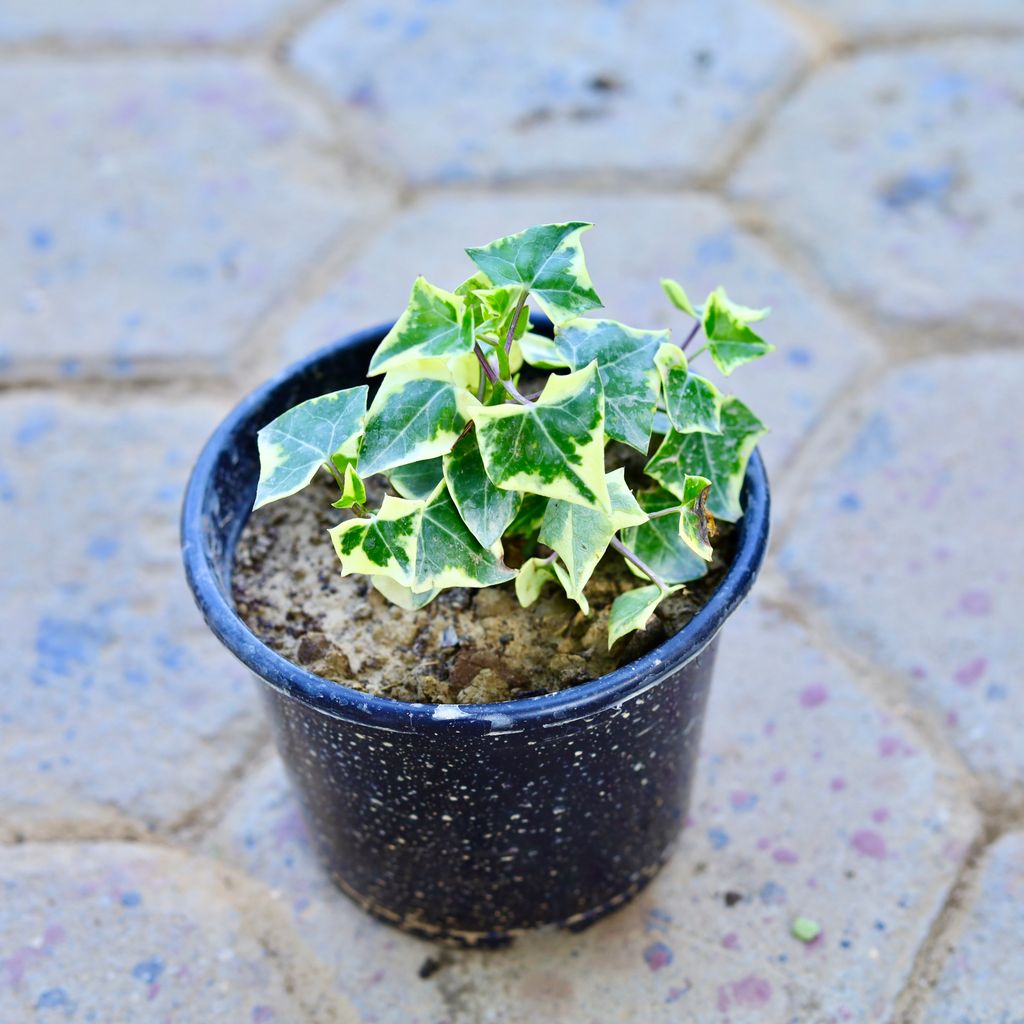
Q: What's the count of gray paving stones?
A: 11